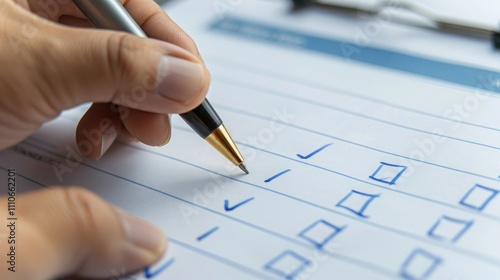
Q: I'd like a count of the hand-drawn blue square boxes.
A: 7